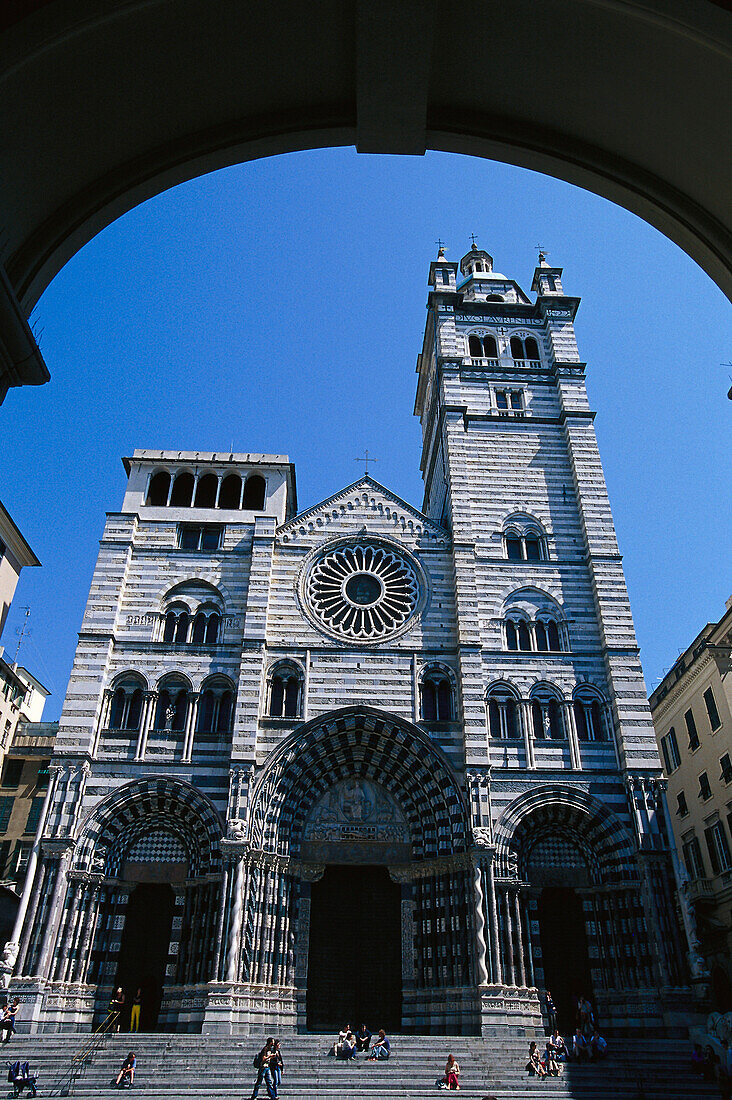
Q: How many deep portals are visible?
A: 3